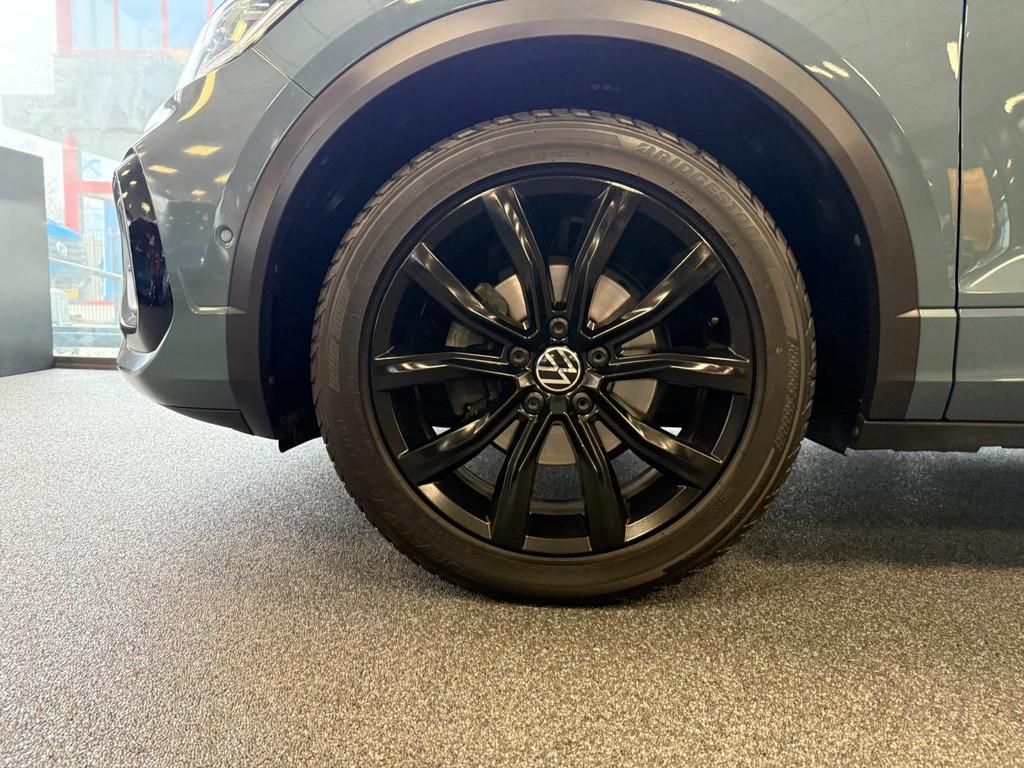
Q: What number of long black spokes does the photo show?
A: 10